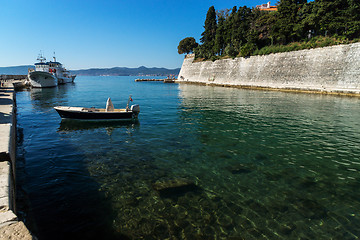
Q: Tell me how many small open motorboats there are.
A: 1